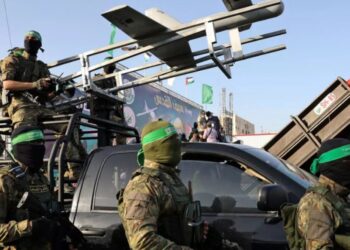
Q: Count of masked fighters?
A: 5